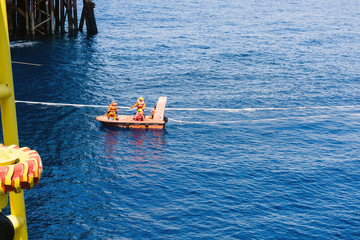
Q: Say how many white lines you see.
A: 2